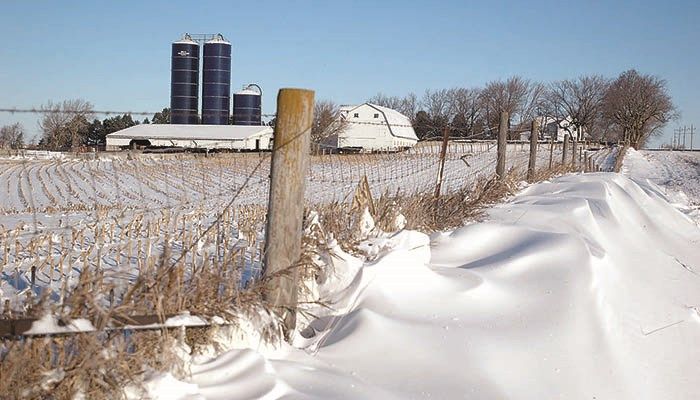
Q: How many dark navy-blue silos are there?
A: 3